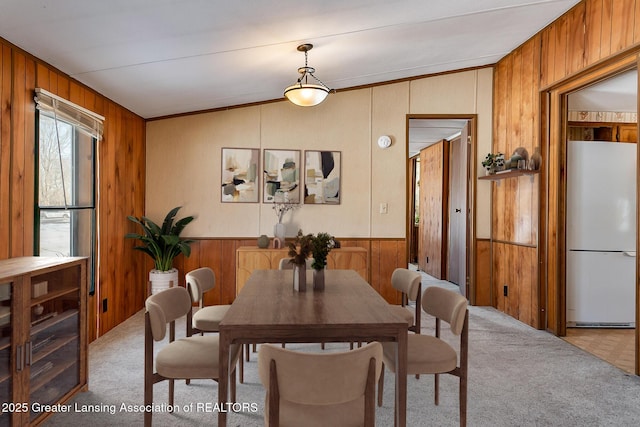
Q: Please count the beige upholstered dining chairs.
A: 6